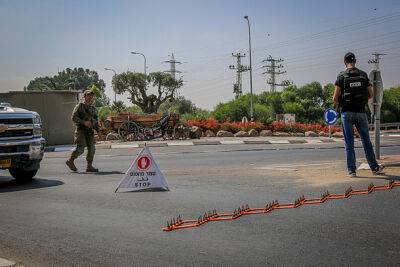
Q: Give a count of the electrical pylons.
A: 4